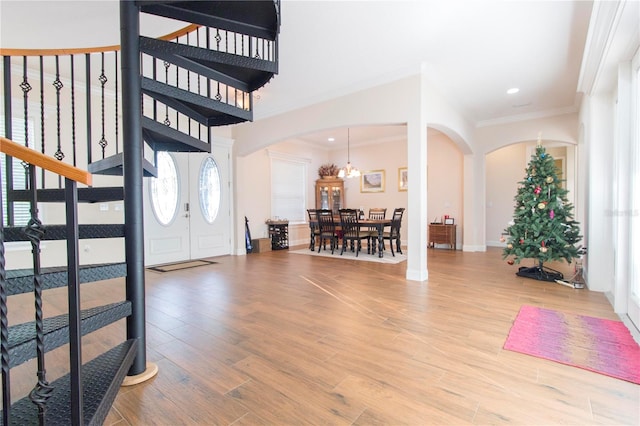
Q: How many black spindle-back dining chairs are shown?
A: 6